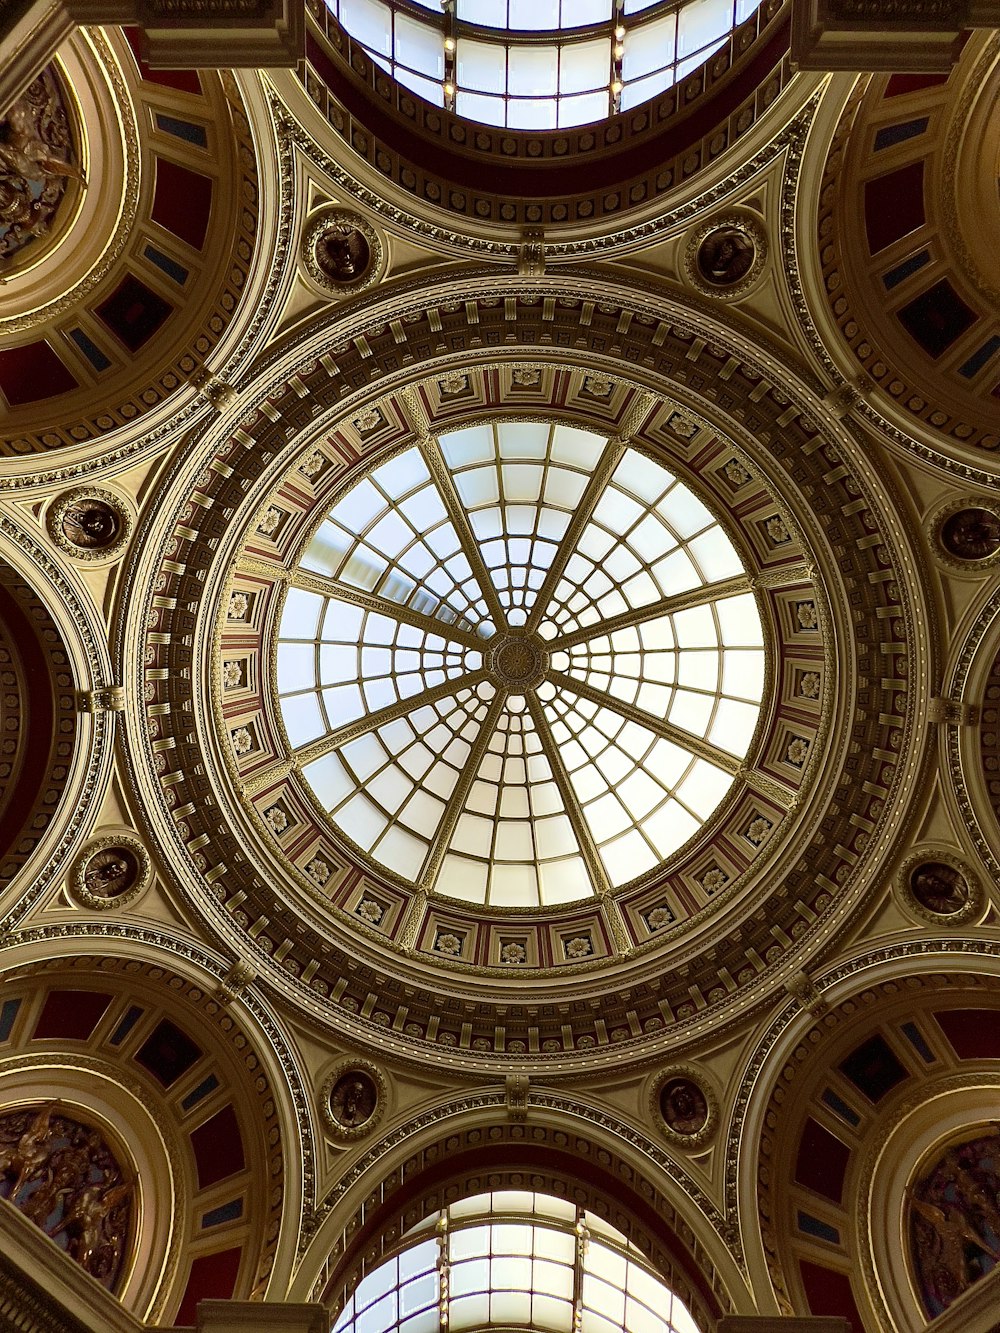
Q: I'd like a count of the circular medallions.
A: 8